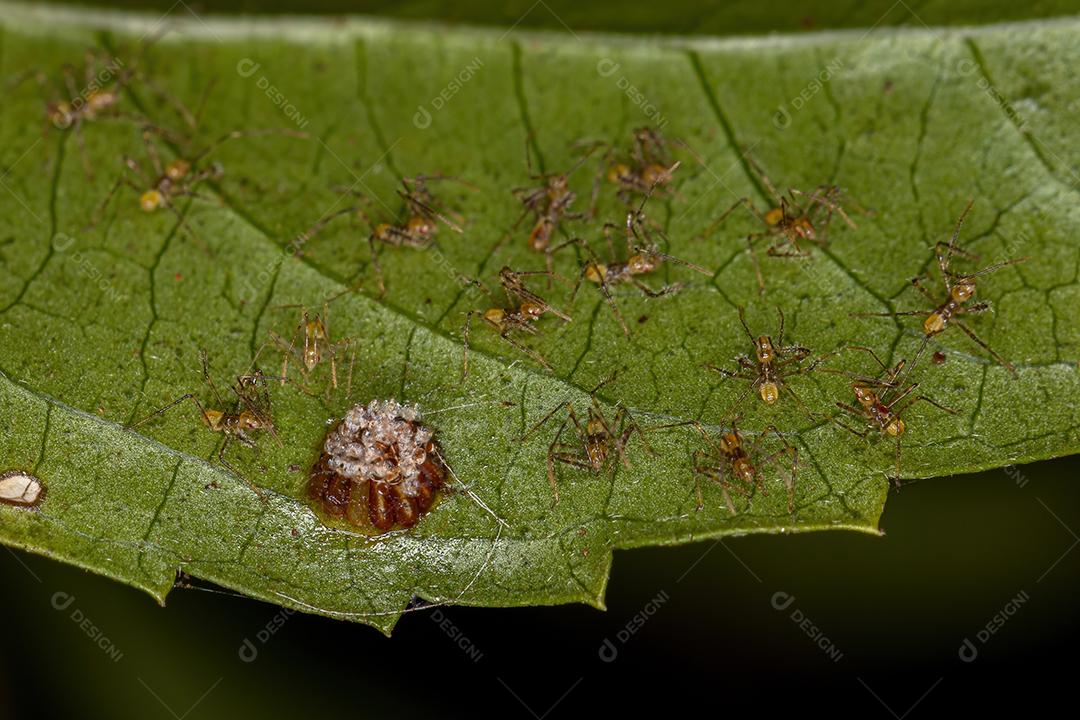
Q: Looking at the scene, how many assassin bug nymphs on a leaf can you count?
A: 15